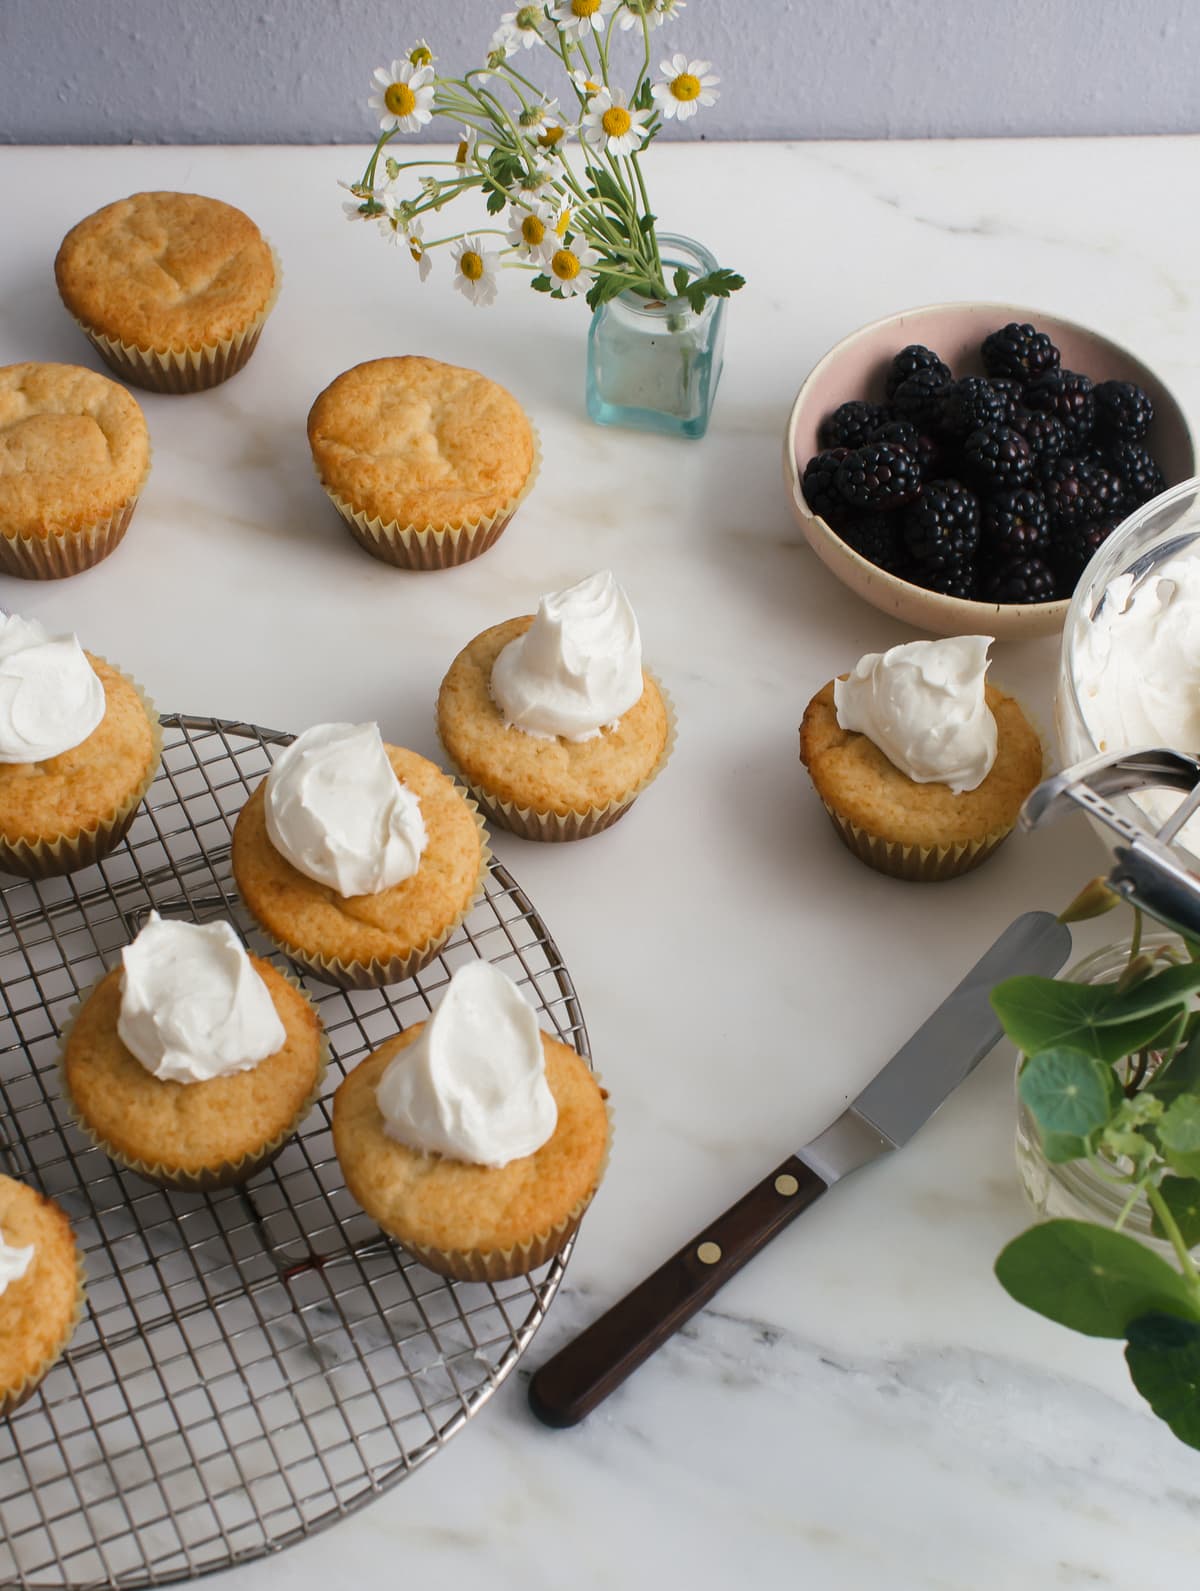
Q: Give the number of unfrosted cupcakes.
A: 3